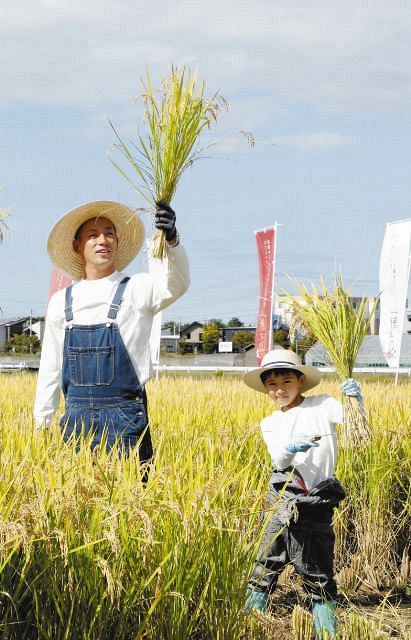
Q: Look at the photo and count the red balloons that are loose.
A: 0